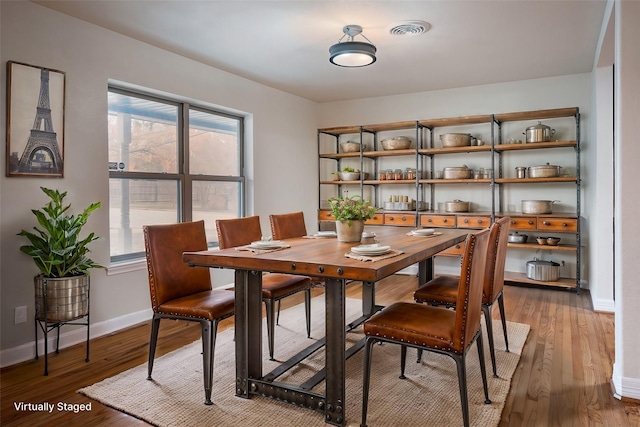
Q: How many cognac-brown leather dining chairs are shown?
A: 5